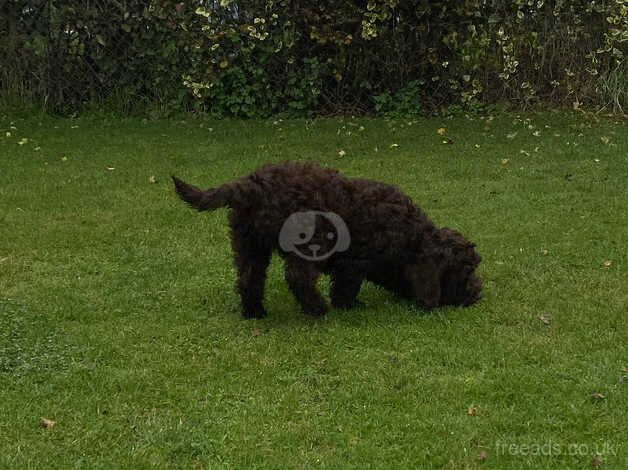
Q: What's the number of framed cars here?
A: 0